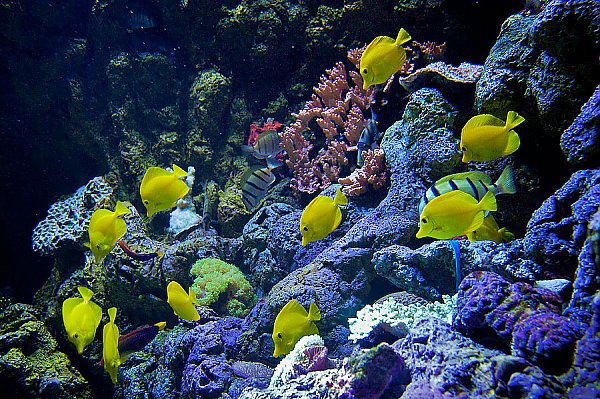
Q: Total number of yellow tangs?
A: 11